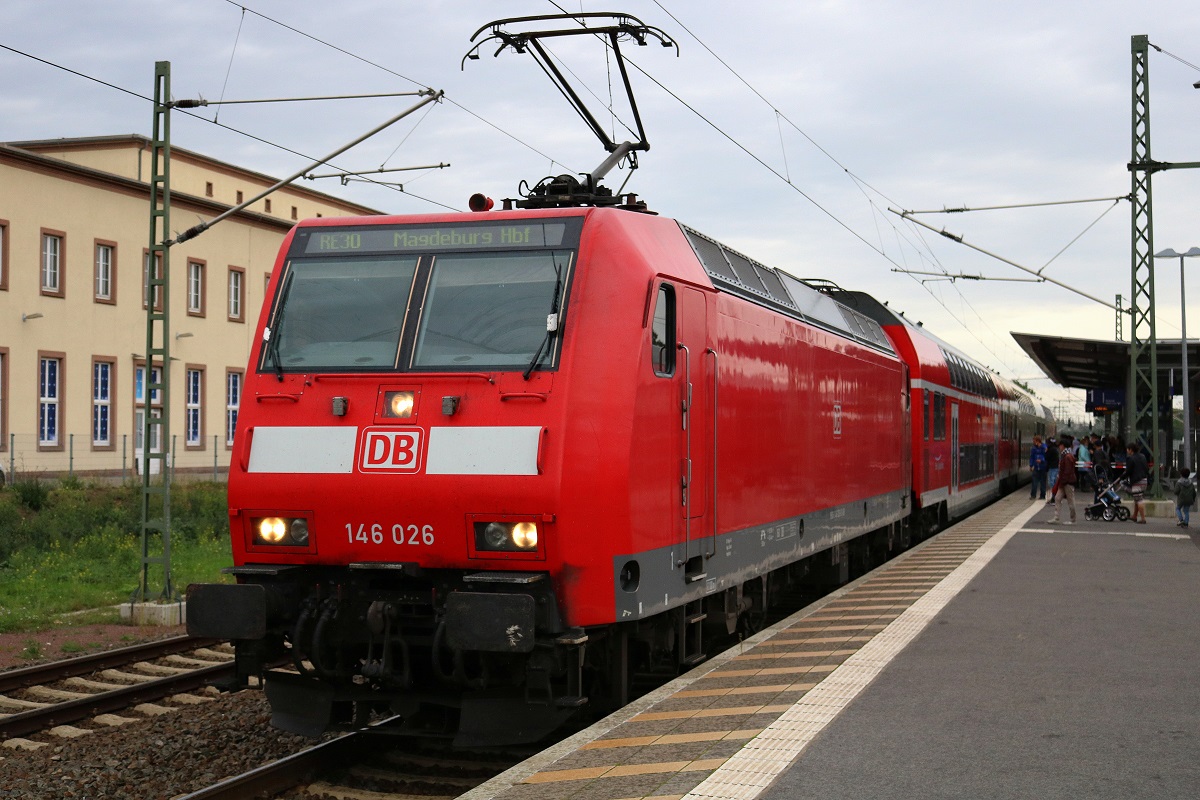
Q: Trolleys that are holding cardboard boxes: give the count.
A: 0